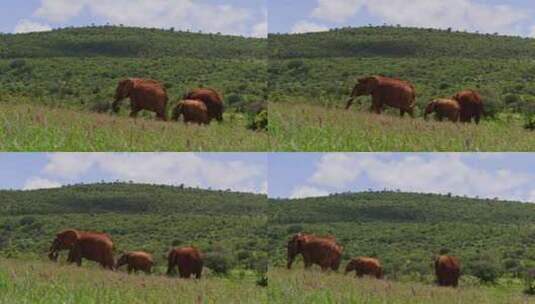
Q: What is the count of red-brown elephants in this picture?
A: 12